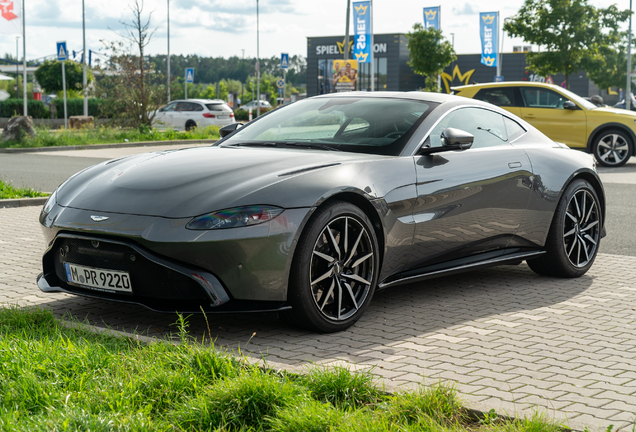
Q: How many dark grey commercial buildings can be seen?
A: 1